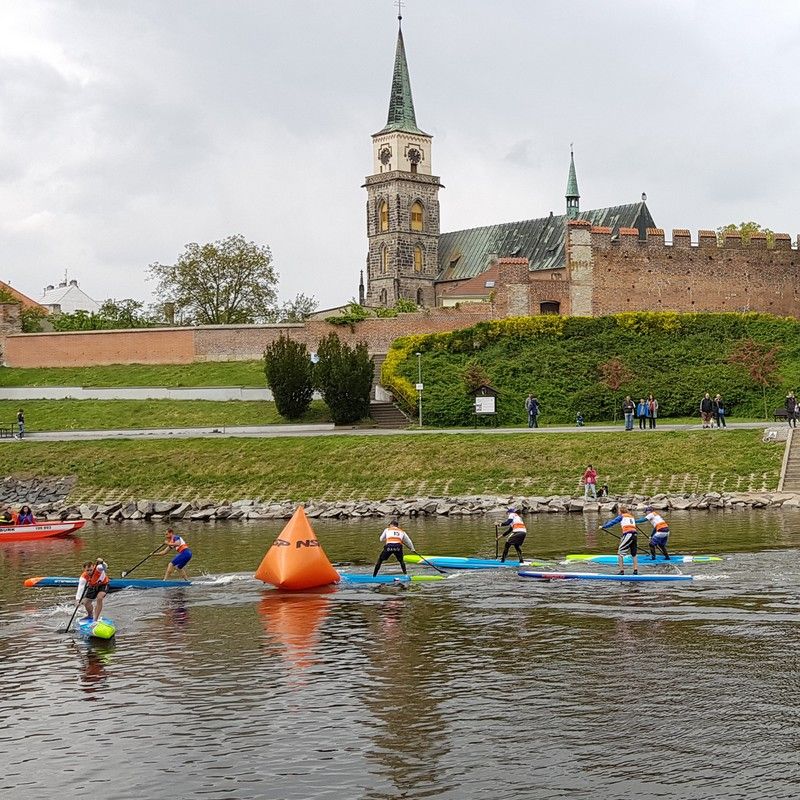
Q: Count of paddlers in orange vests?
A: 6